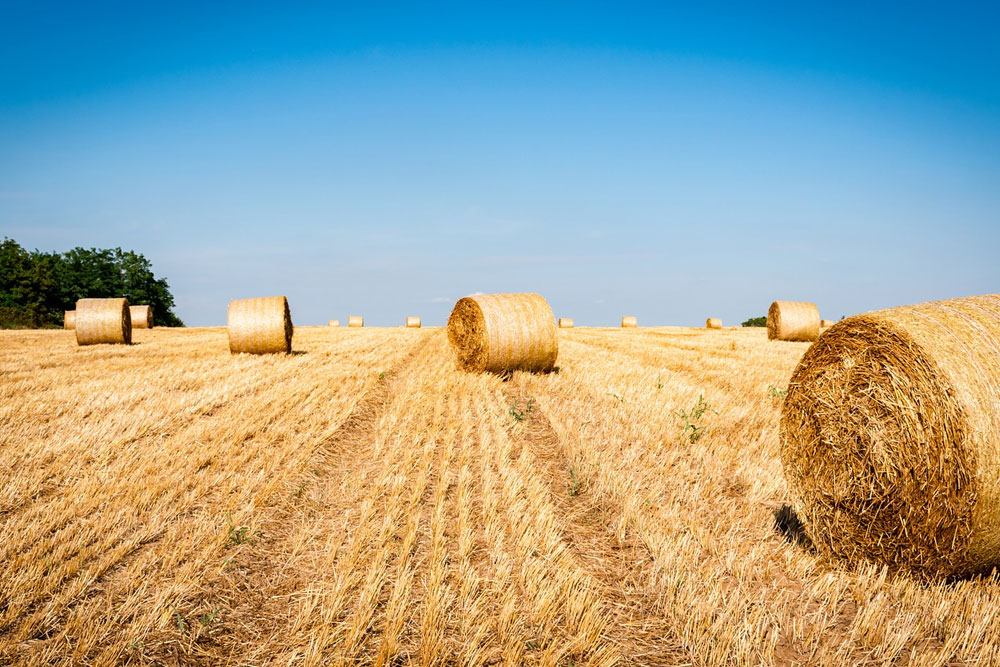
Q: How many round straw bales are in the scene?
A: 14